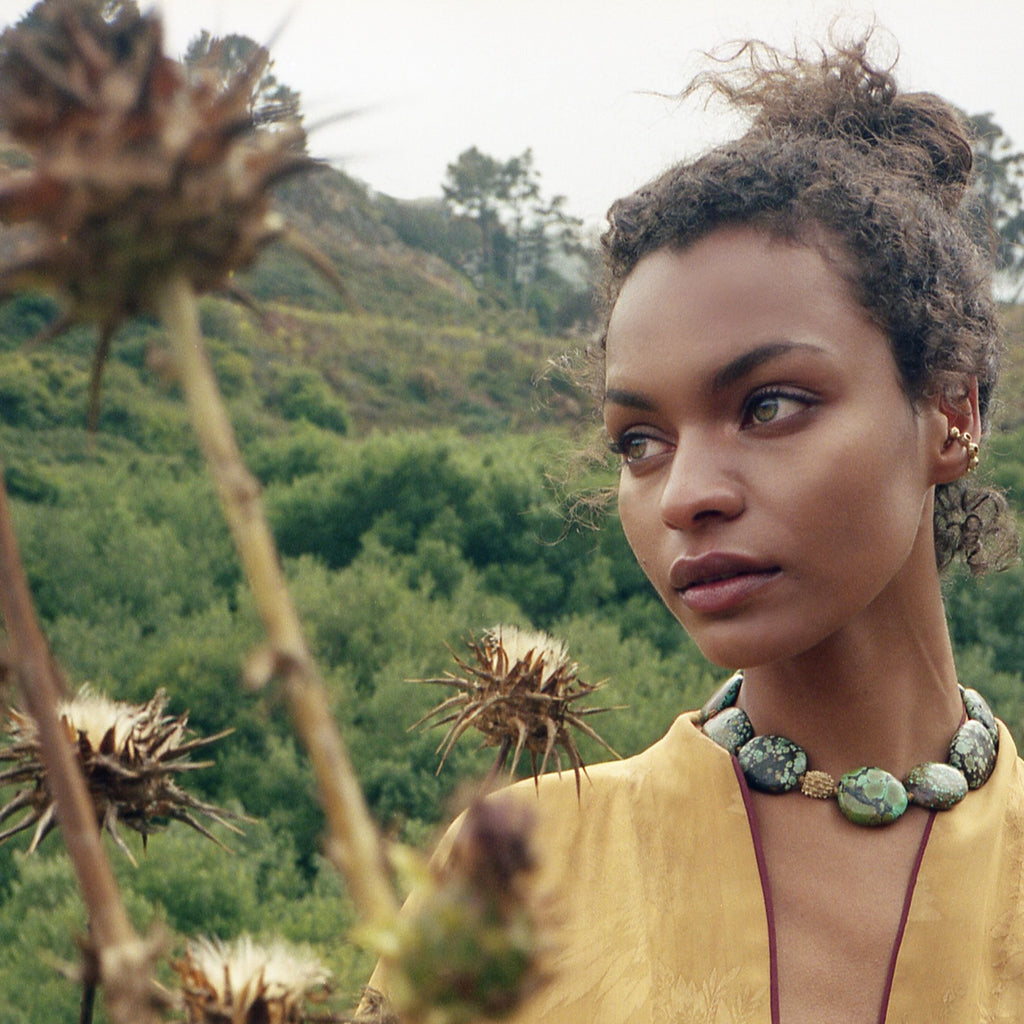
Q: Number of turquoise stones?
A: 7